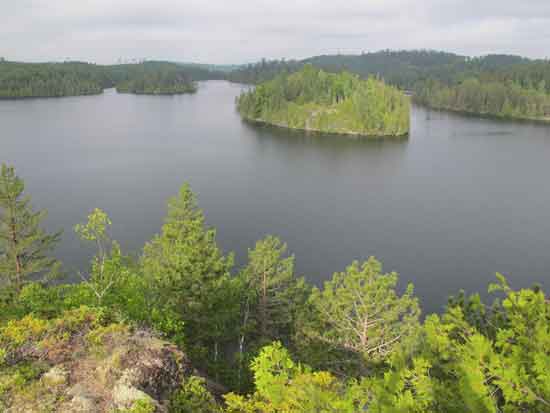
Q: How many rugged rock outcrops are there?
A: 1